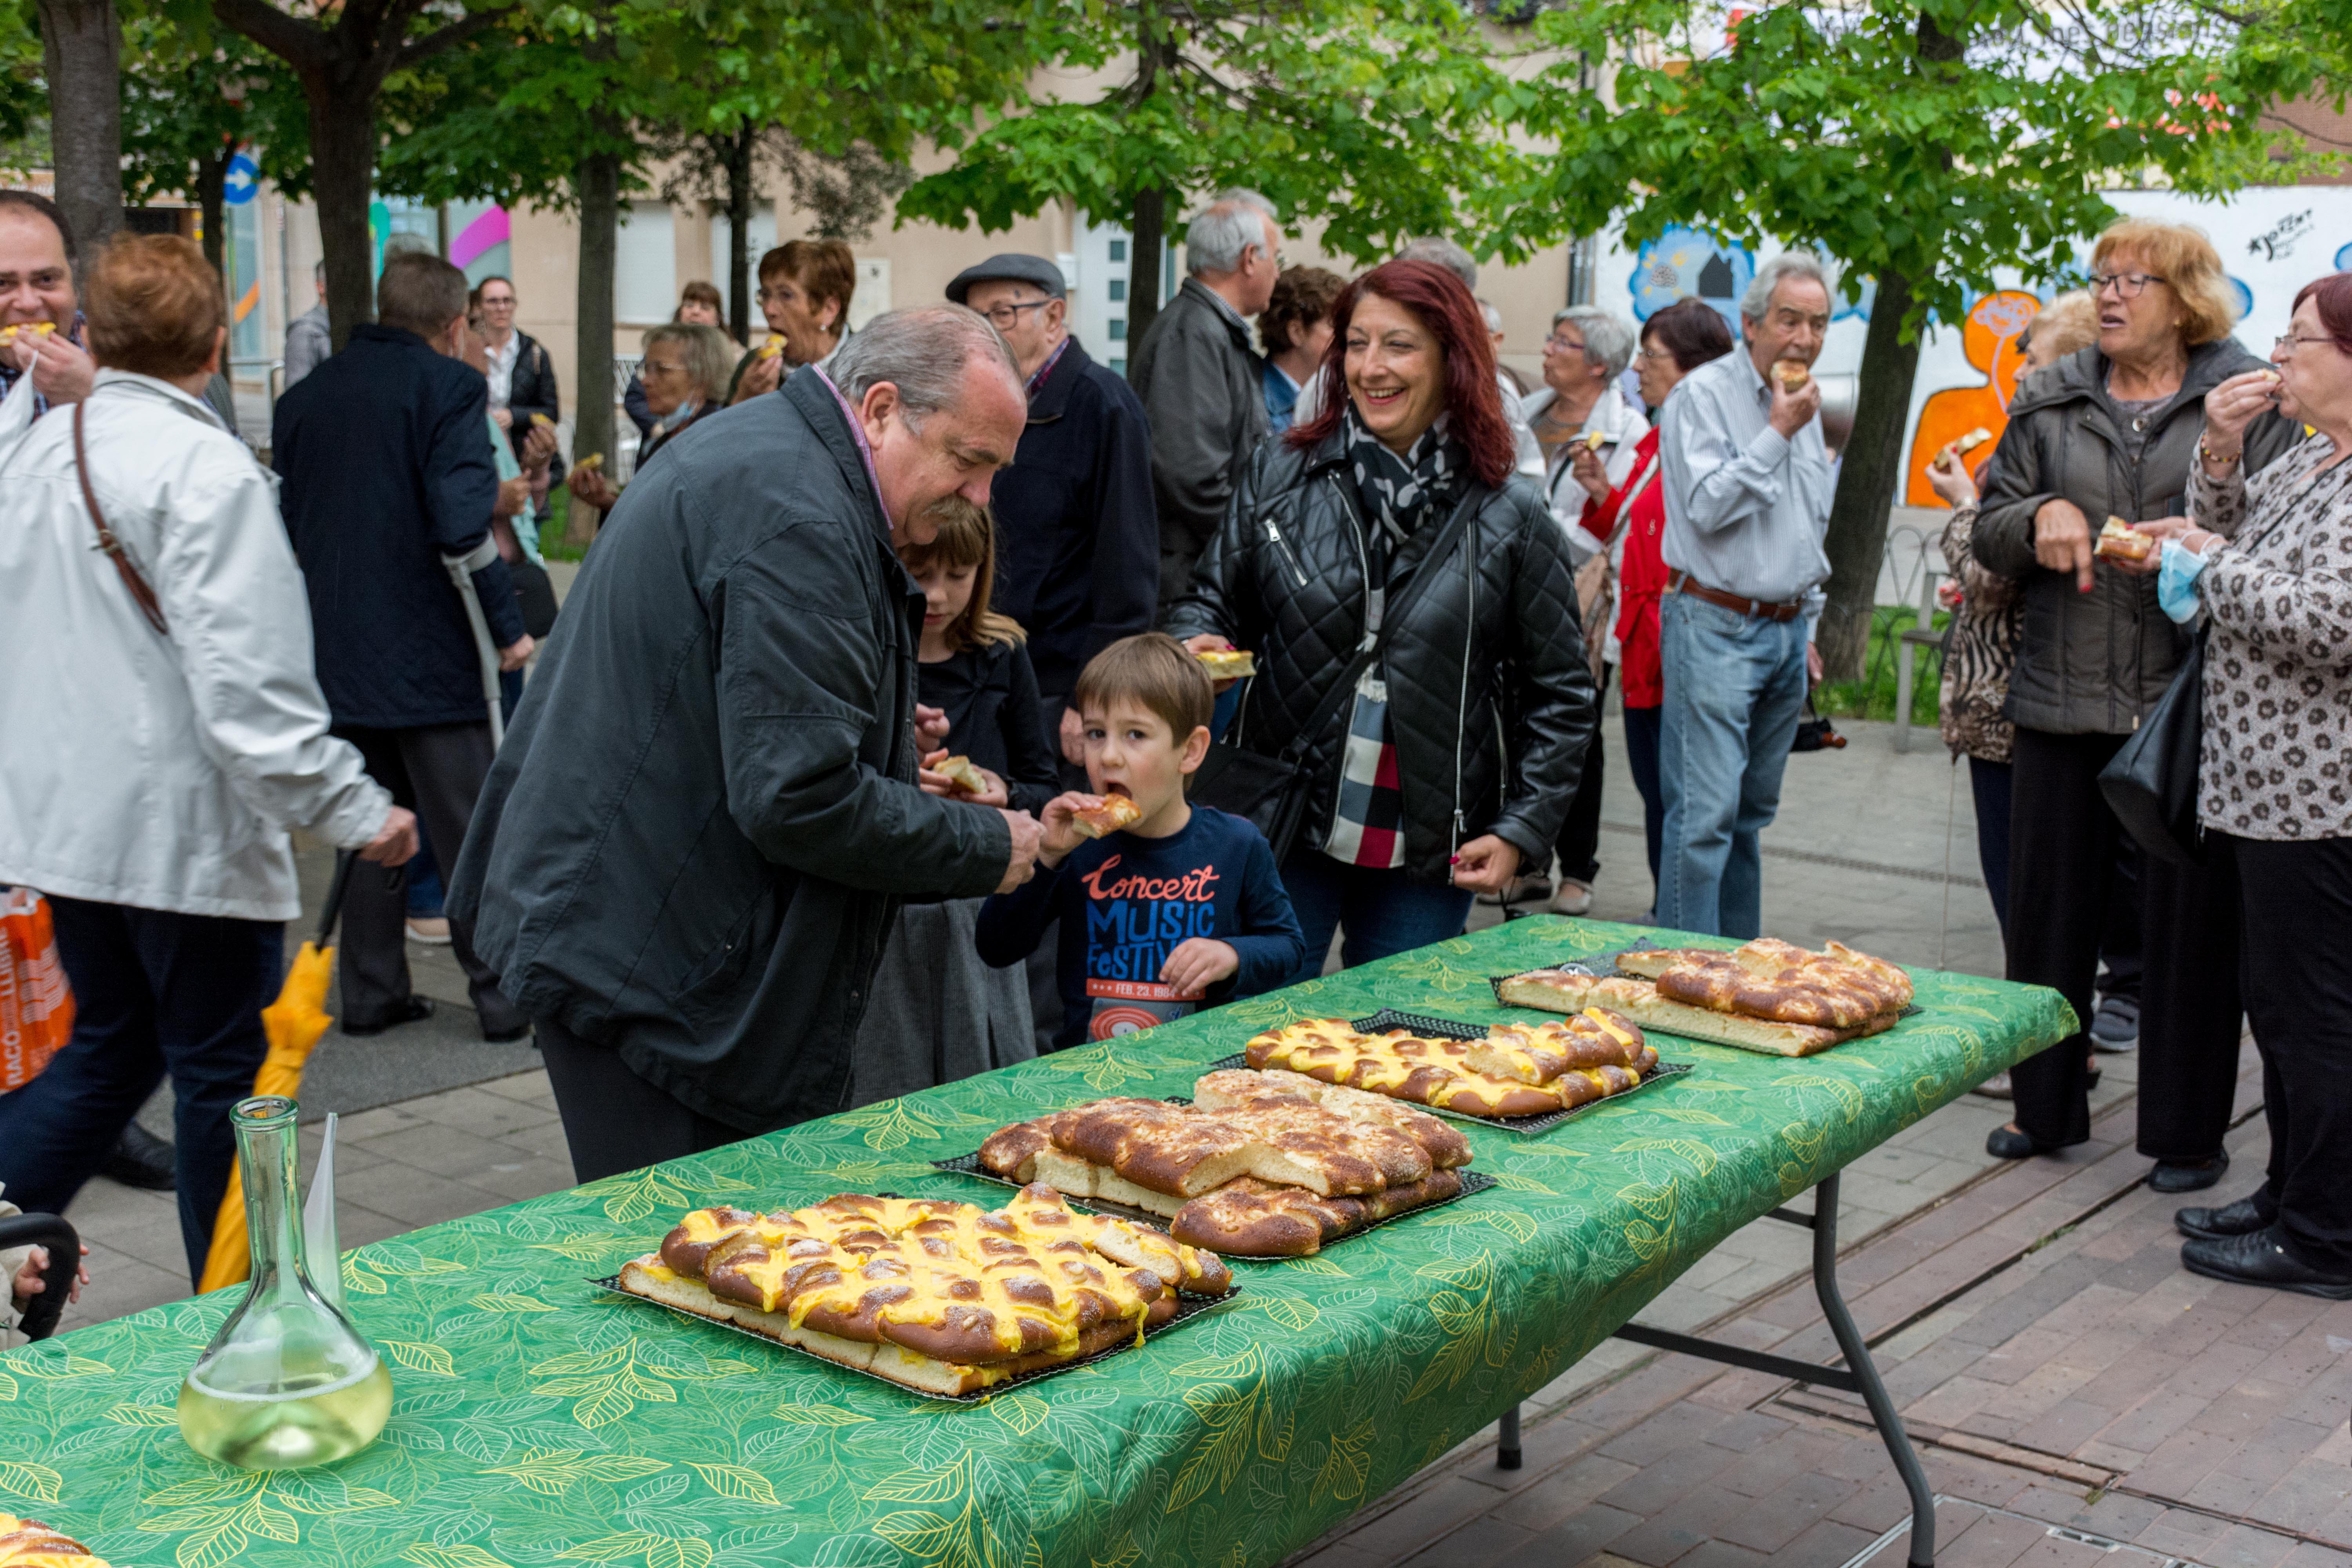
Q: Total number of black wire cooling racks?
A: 4